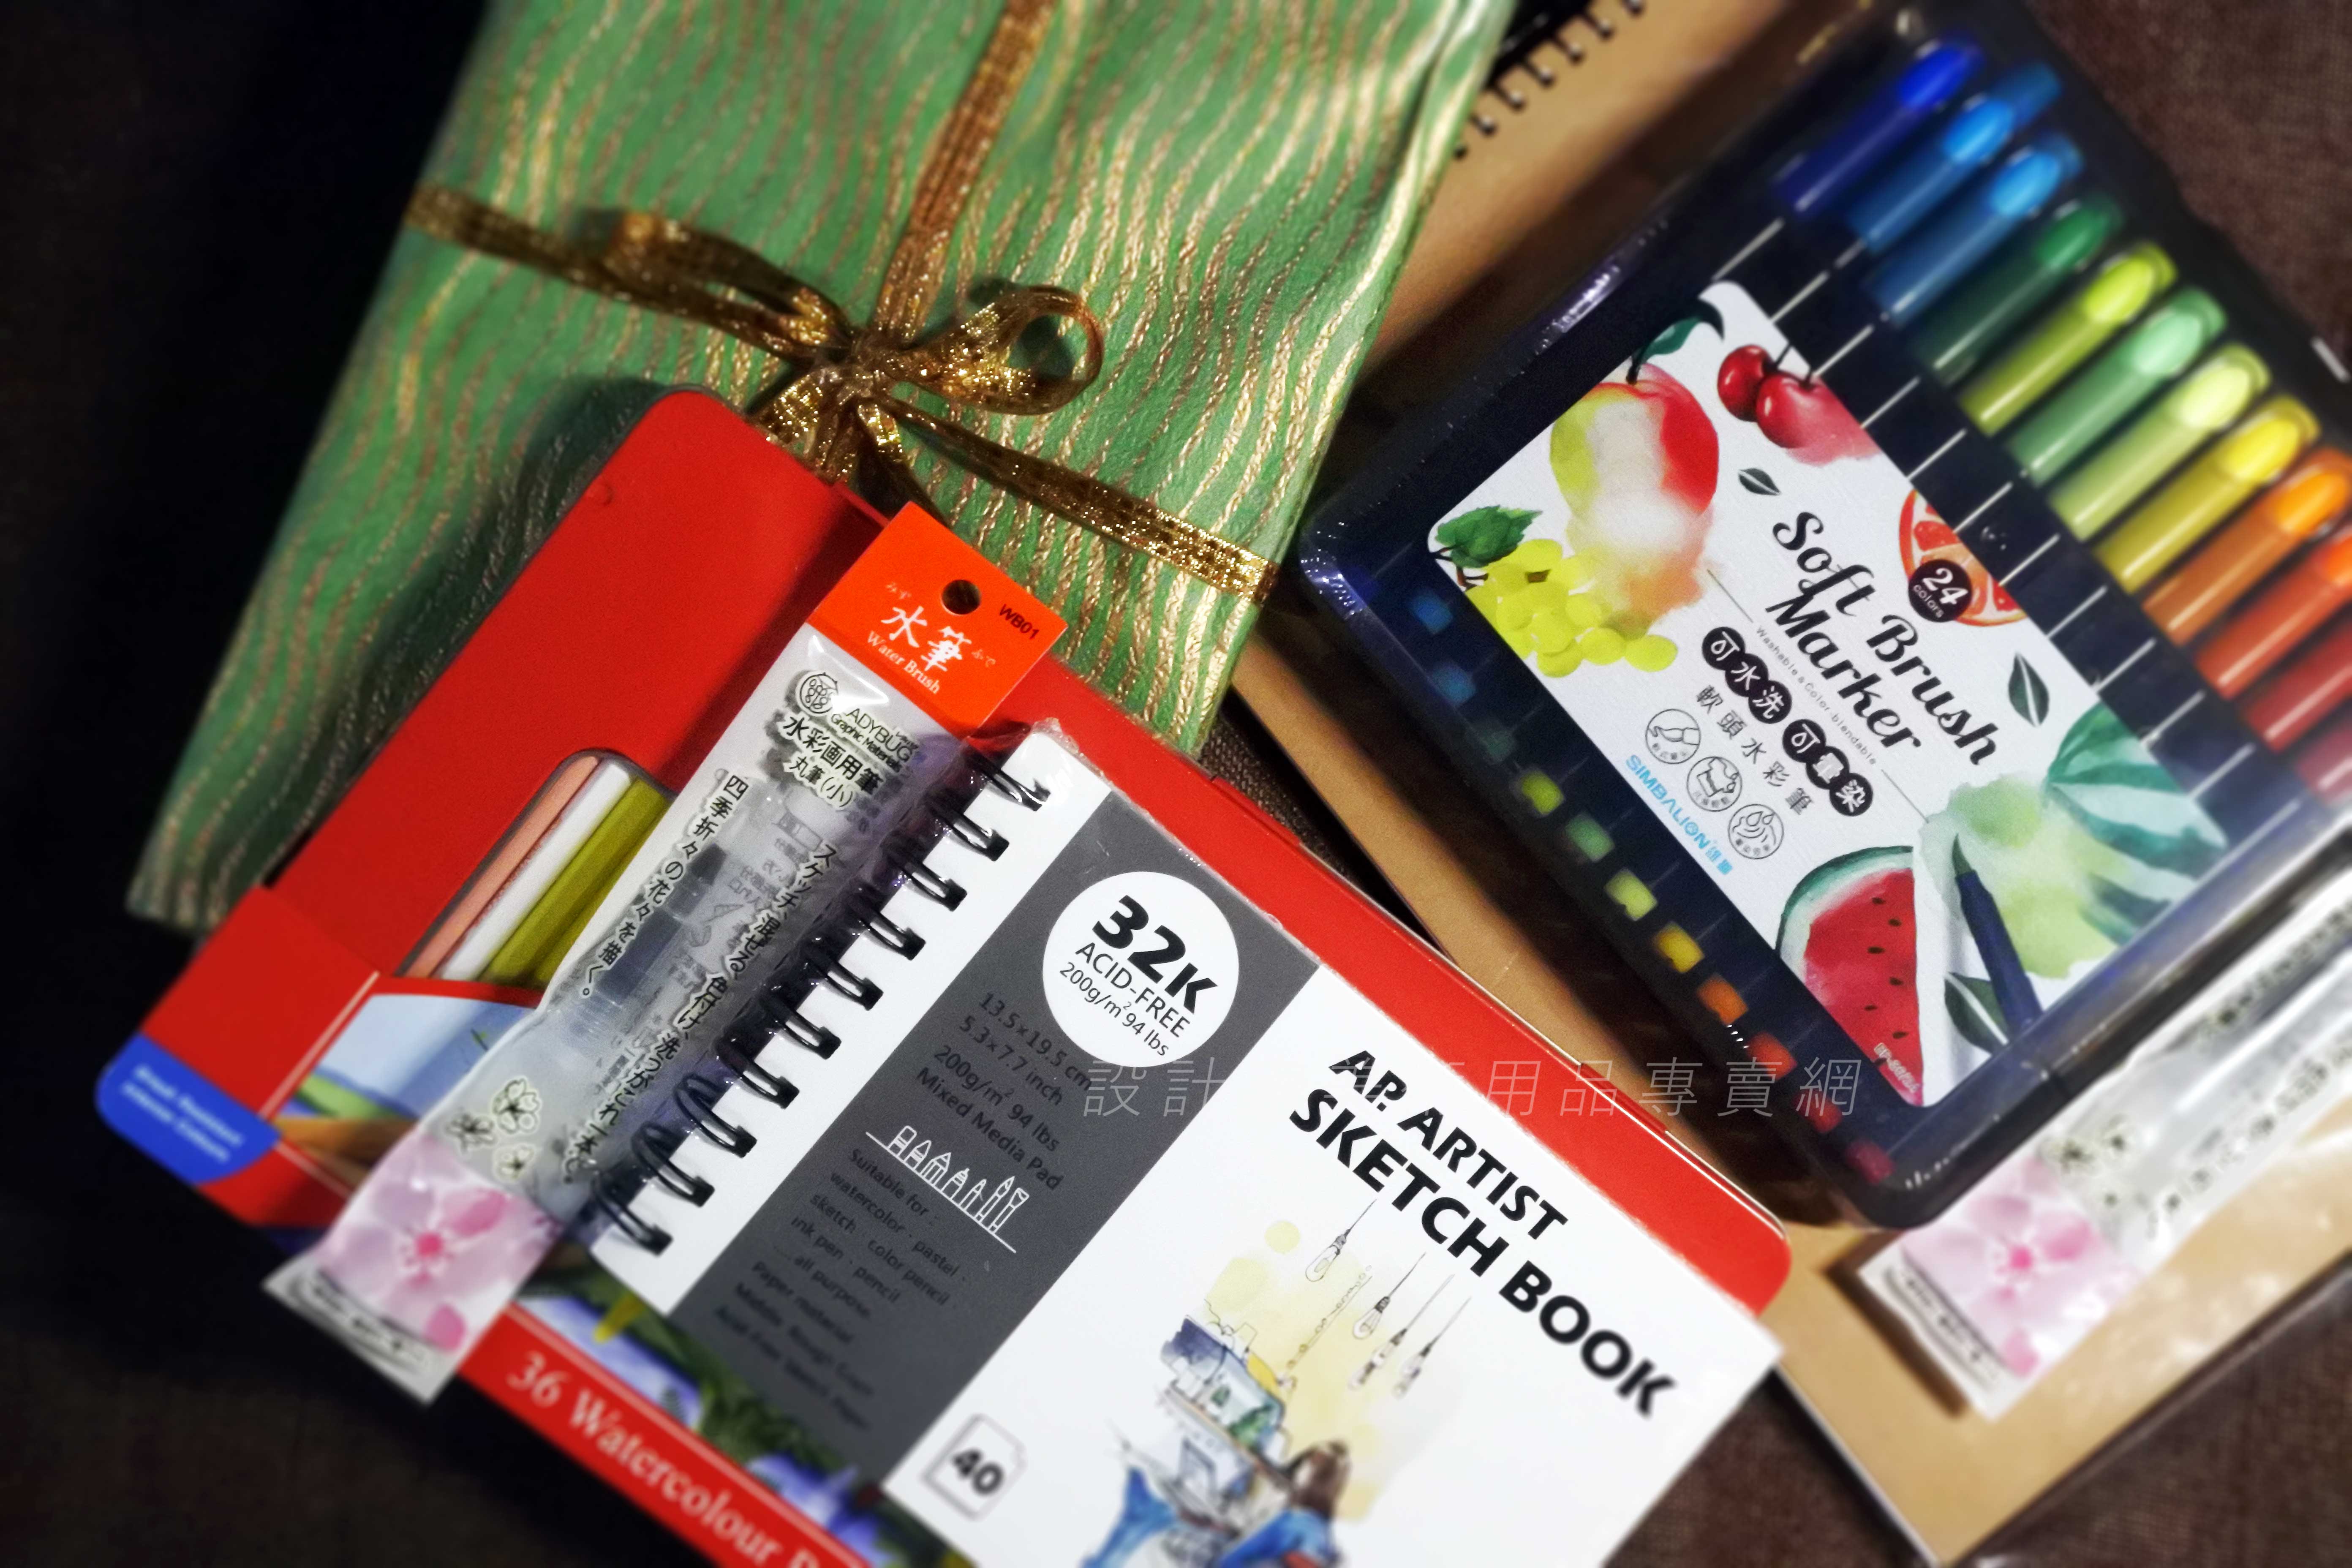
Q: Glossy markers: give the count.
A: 12